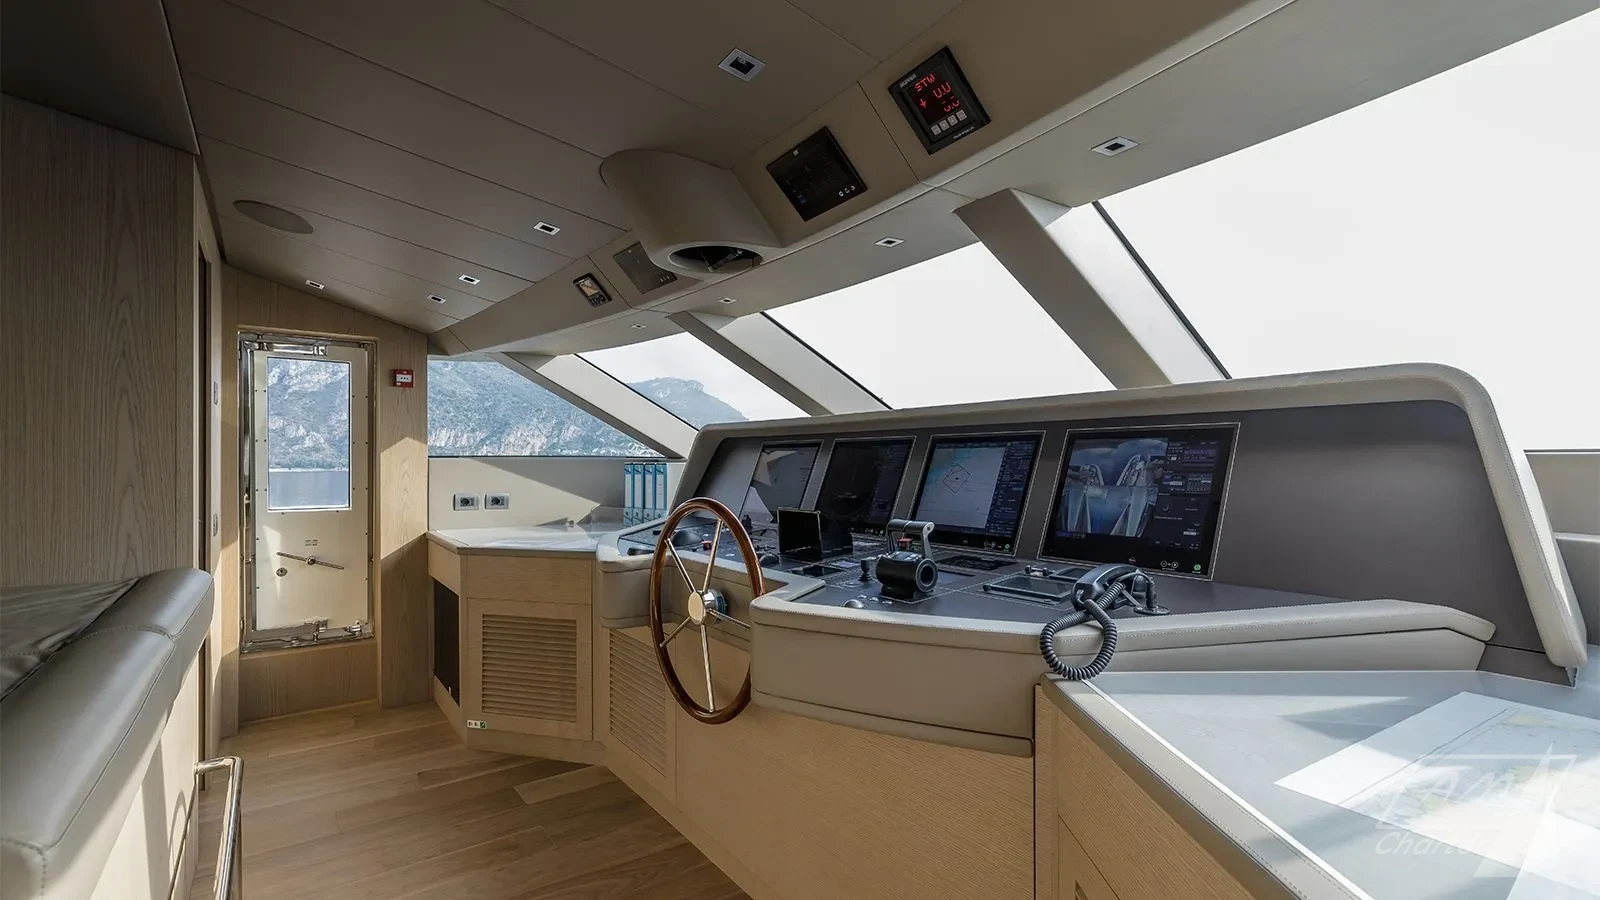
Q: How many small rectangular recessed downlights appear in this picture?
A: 9